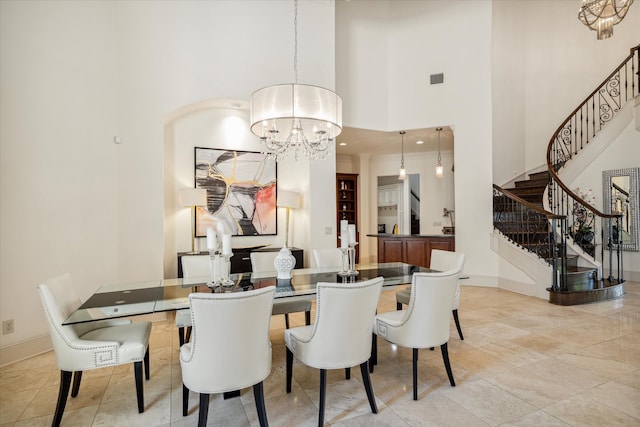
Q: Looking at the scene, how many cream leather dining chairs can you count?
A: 8